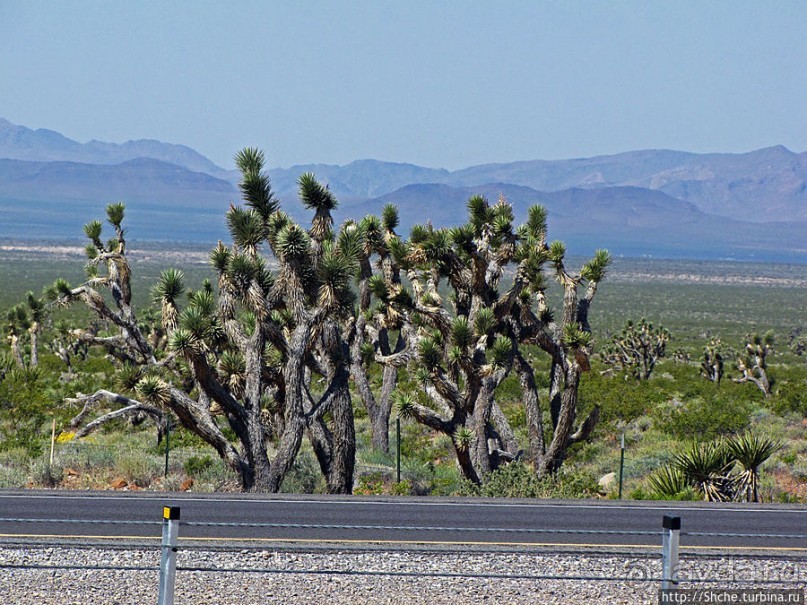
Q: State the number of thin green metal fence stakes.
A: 3